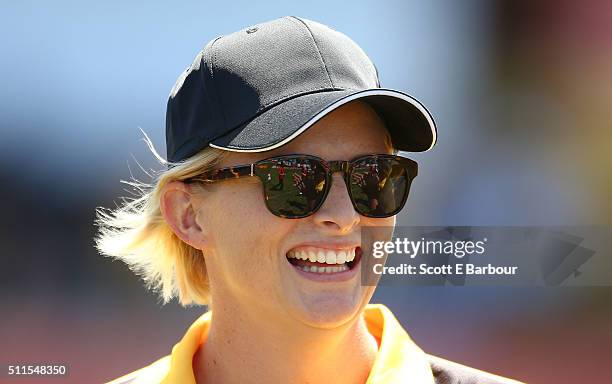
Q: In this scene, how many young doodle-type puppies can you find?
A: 0